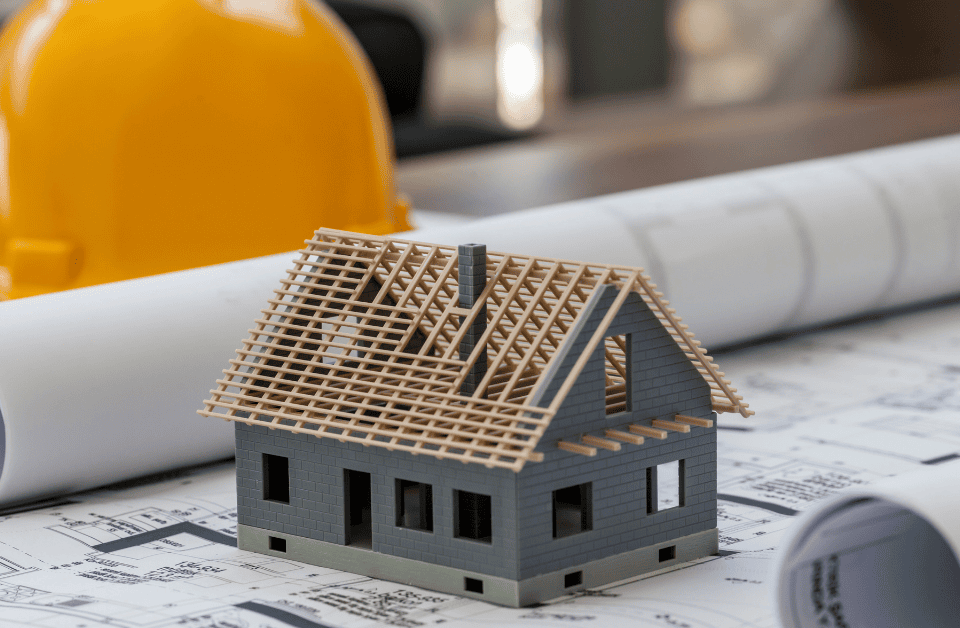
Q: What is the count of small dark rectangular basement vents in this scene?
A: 4